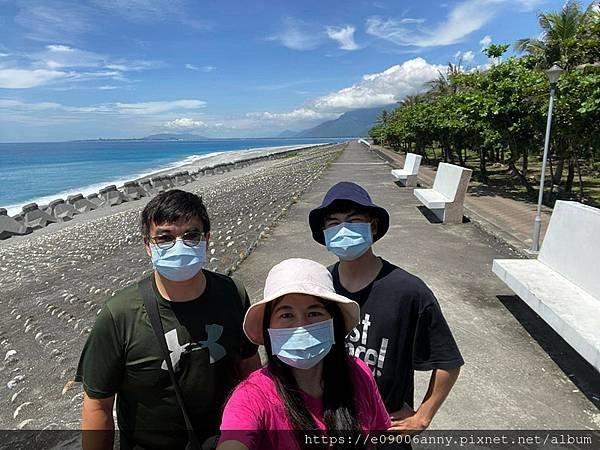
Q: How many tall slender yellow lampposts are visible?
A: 0